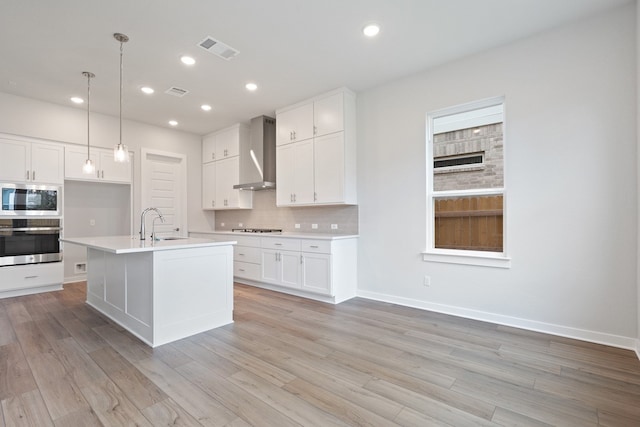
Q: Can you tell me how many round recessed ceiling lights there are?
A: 7